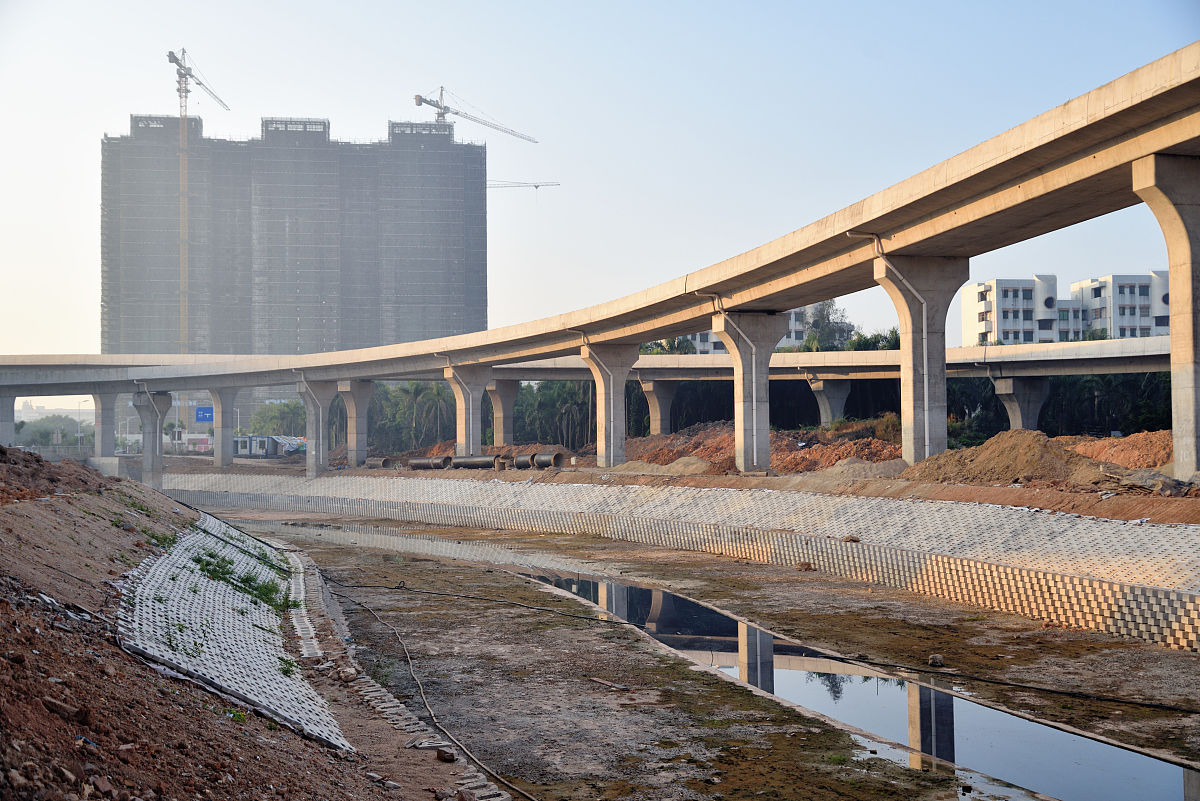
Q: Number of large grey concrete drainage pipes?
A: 5